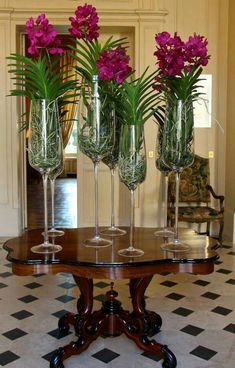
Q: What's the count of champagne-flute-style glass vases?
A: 7